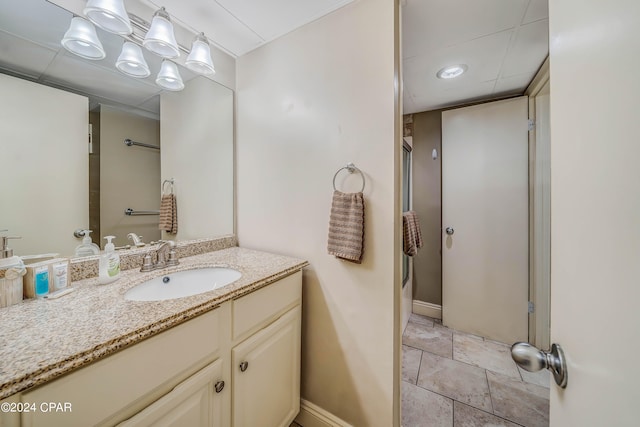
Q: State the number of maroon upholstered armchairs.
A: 0